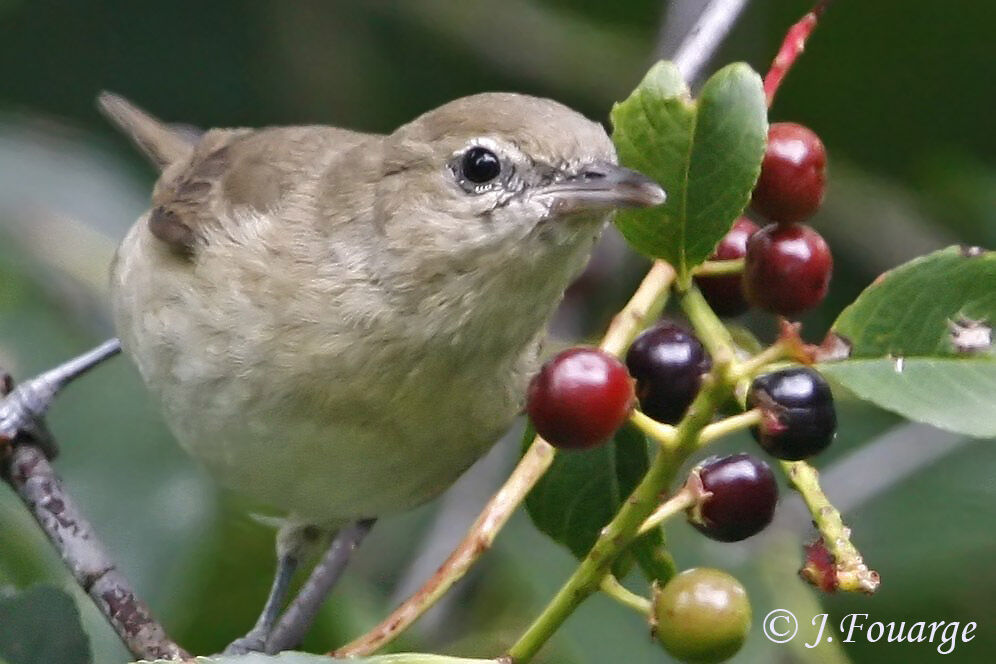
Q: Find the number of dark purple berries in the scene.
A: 3